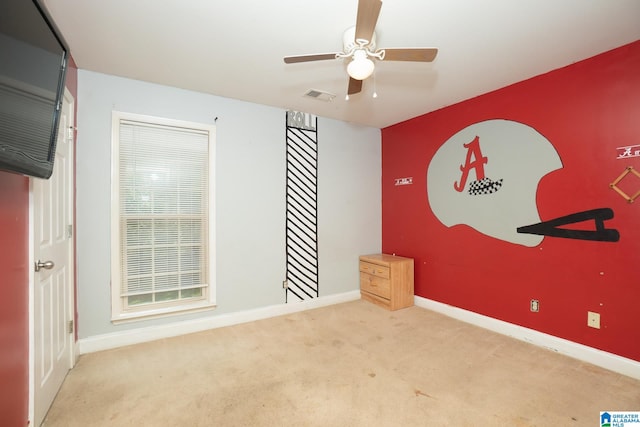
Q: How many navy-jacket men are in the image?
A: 0